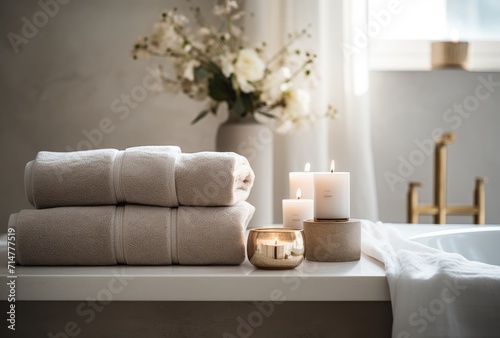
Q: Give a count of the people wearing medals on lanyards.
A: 0